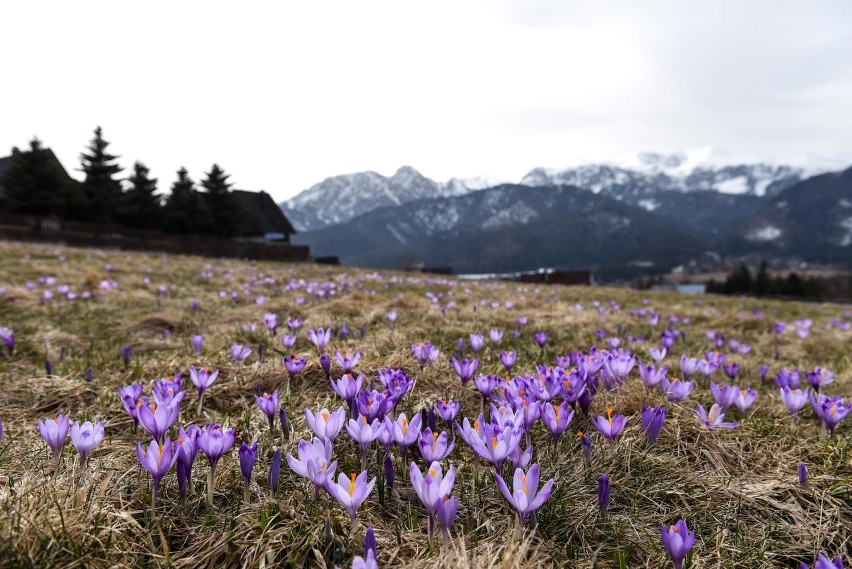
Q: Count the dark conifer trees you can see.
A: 5